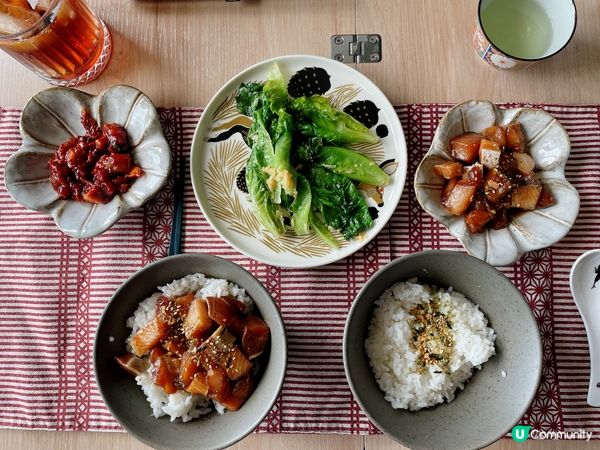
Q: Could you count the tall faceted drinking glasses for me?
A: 1